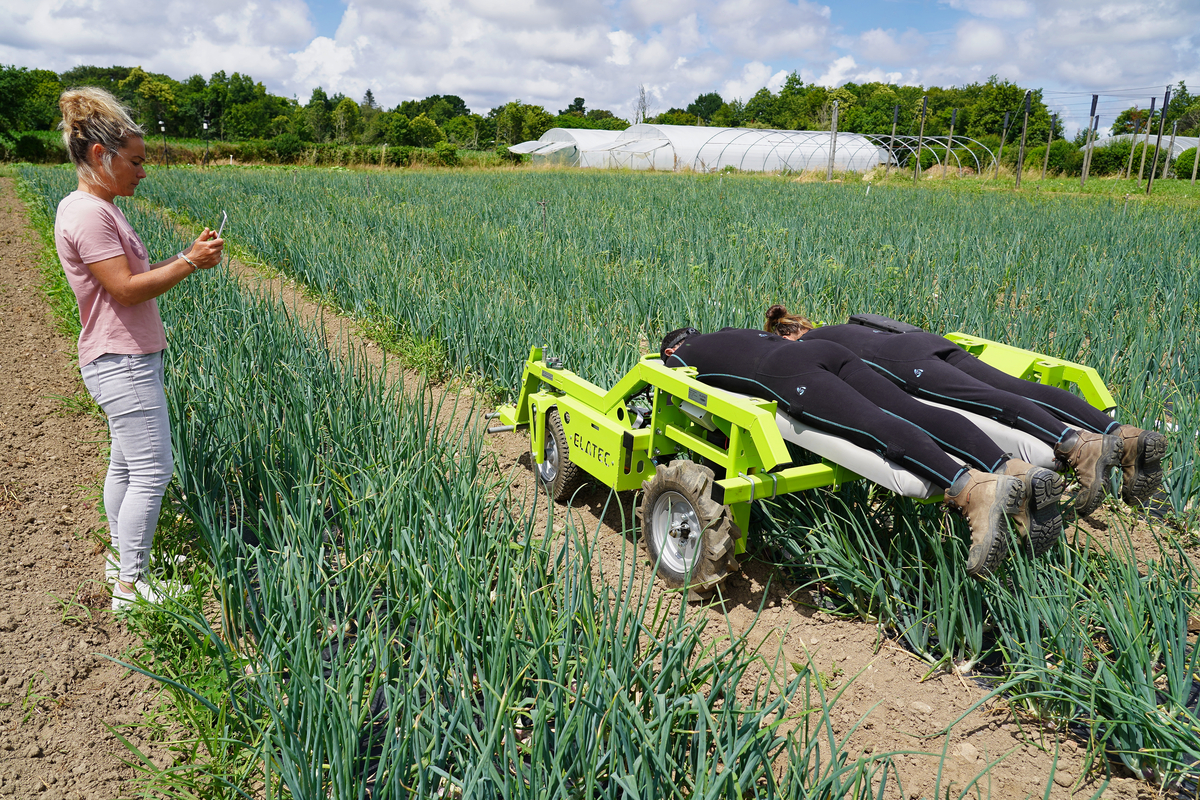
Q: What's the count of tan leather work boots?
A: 4